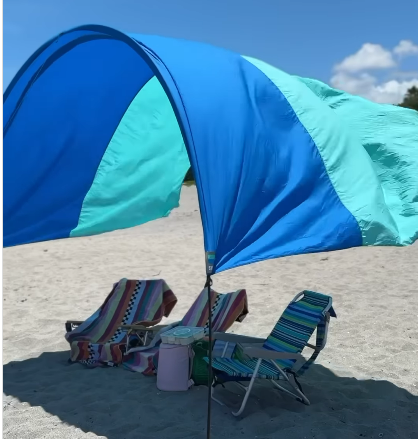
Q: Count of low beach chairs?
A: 3